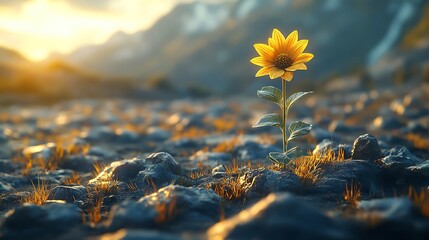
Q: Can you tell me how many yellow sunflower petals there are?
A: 11